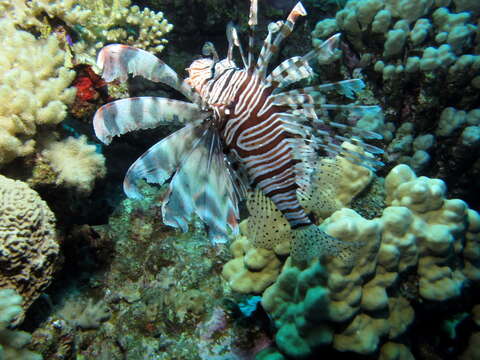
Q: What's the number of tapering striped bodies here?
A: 1